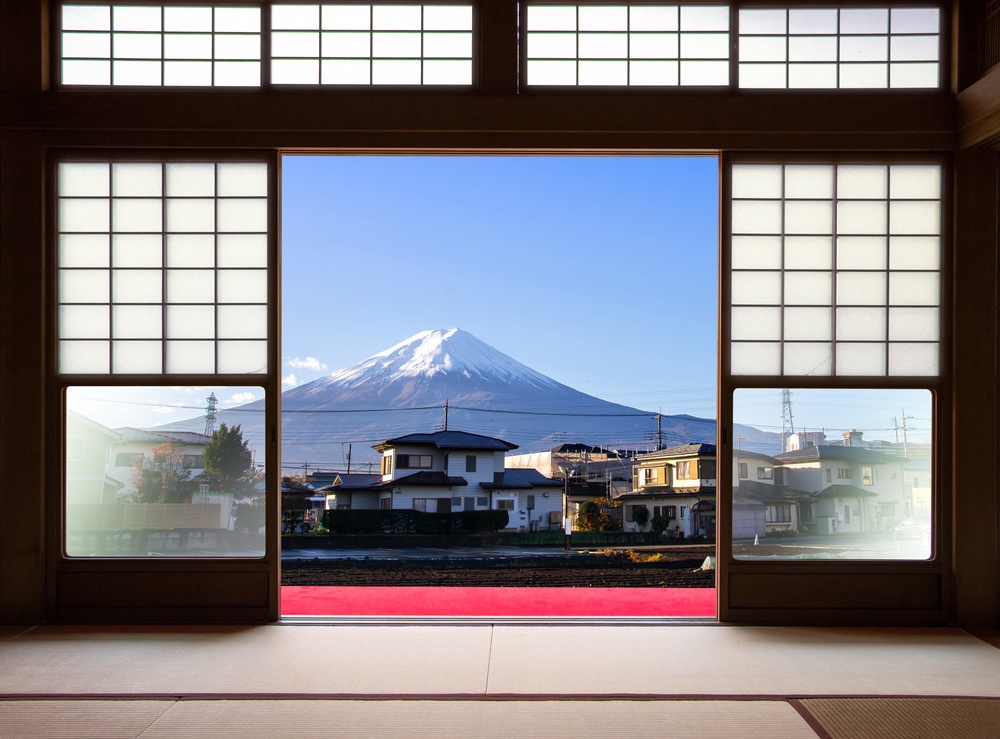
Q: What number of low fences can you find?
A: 1